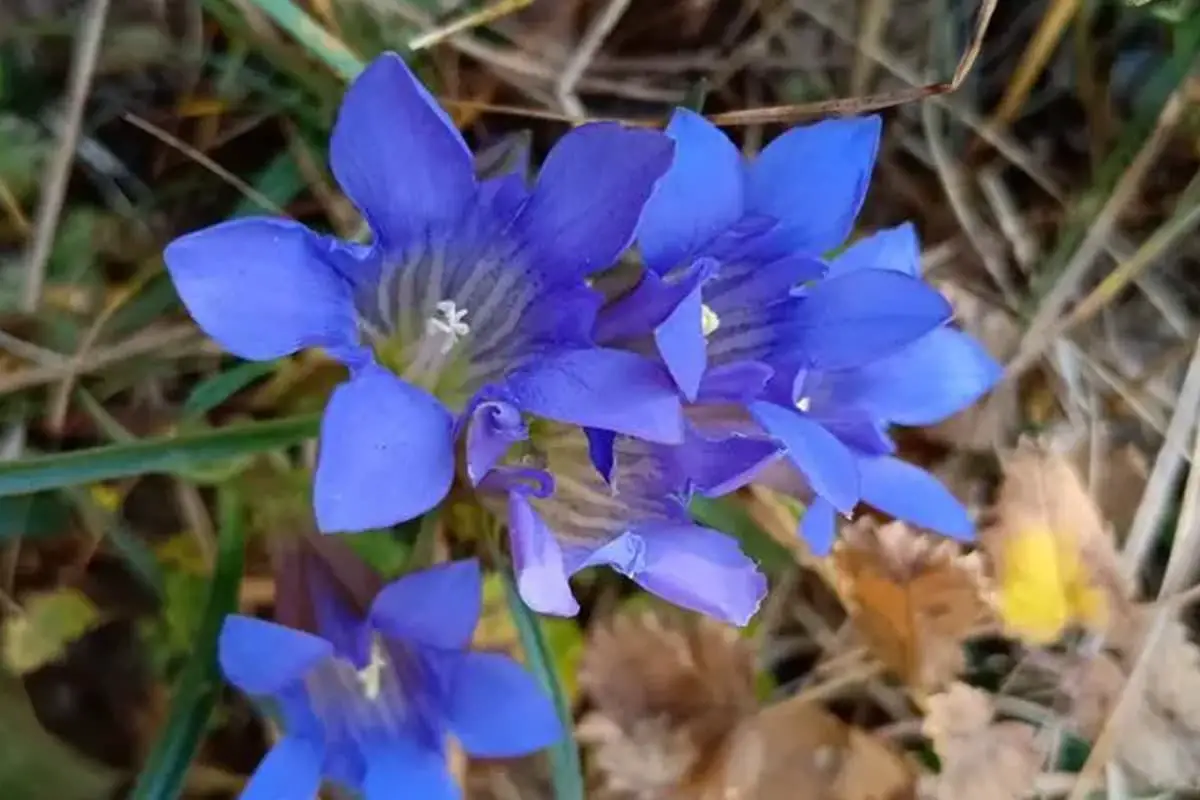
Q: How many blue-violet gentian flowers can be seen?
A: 5